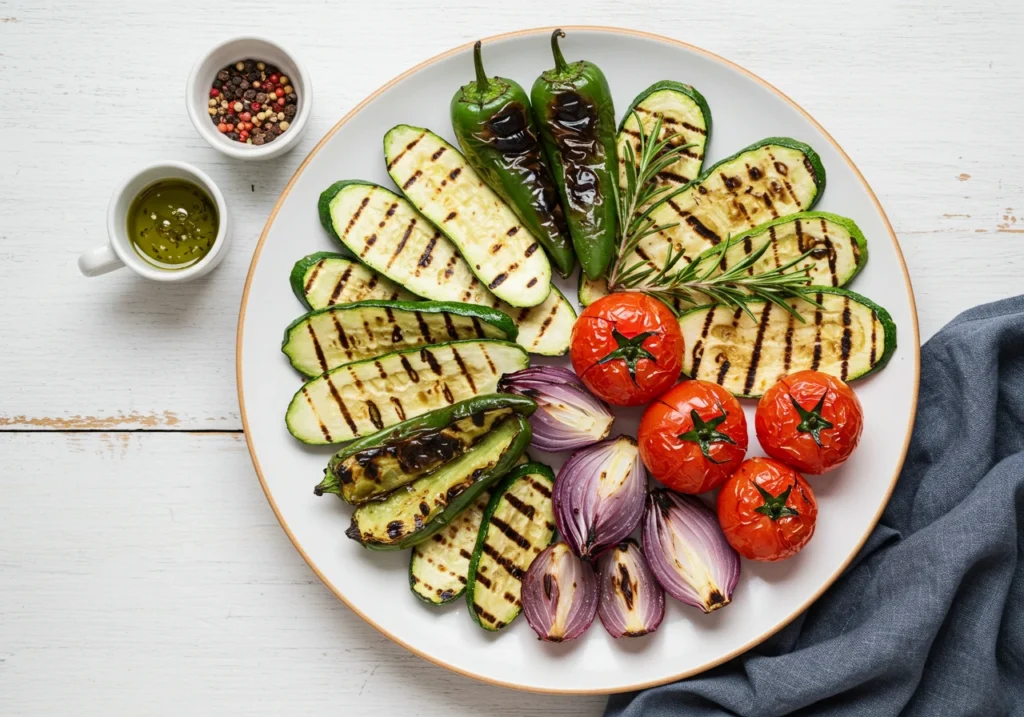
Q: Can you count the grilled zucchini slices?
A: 11